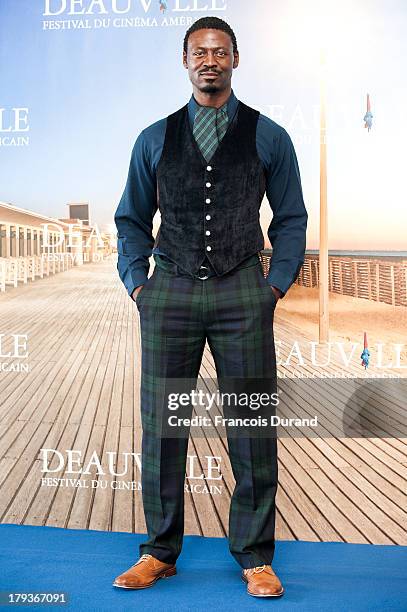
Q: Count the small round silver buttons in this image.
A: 6